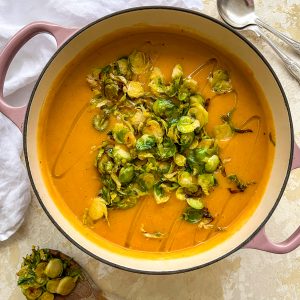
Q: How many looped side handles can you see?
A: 2